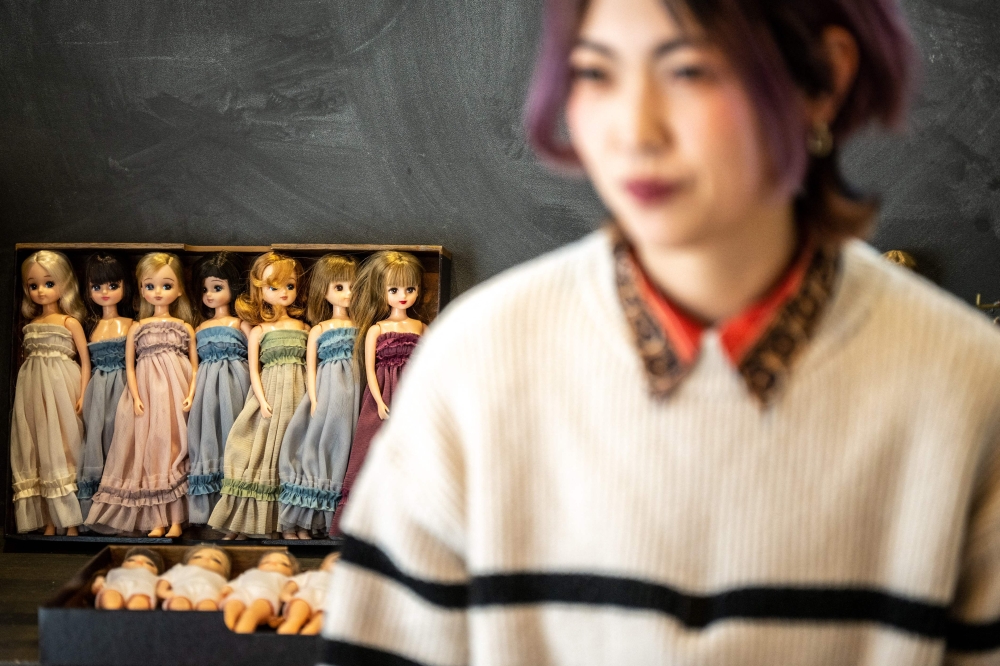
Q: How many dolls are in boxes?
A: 11